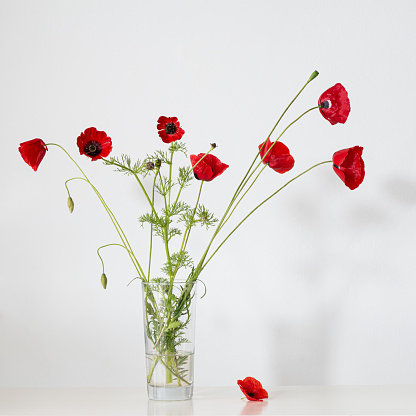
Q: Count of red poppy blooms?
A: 8